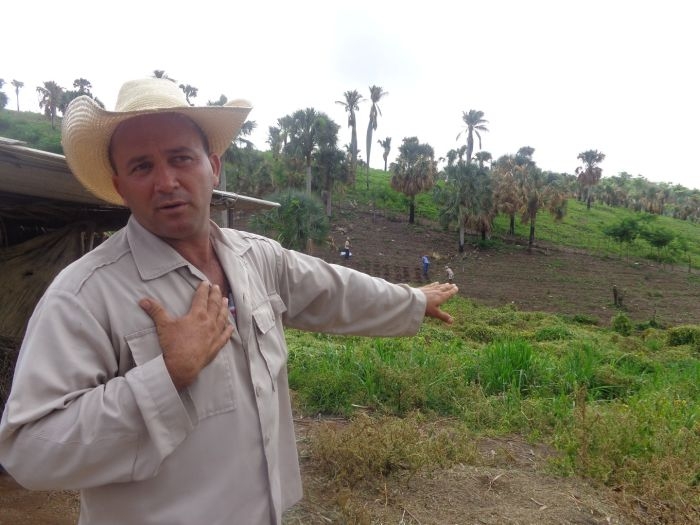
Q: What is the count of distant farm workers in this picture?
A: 3